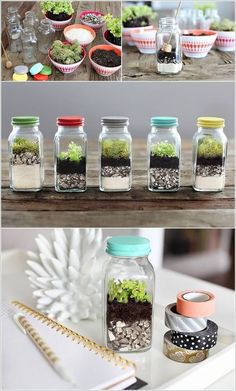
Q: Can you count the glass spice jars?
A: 12